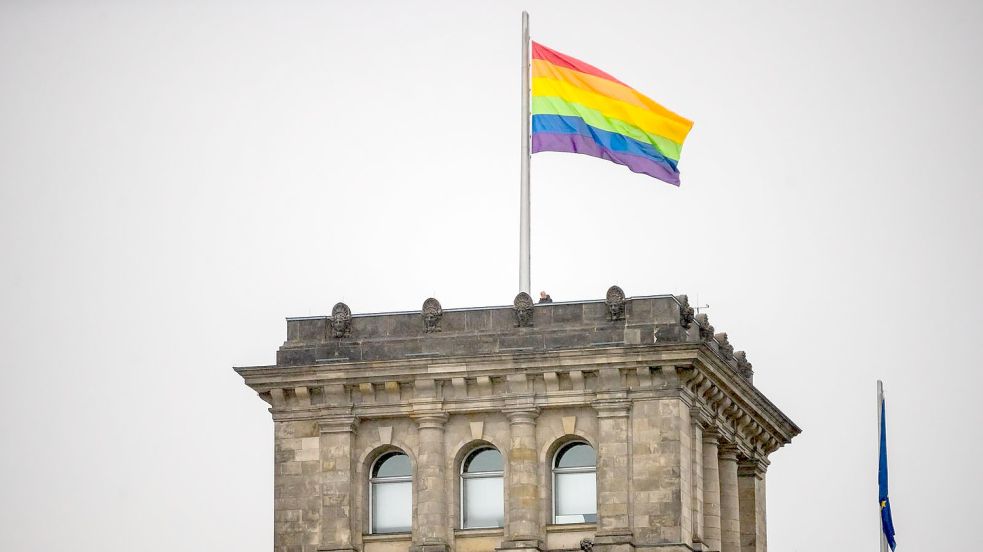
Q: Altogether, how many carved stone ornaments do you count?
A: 8